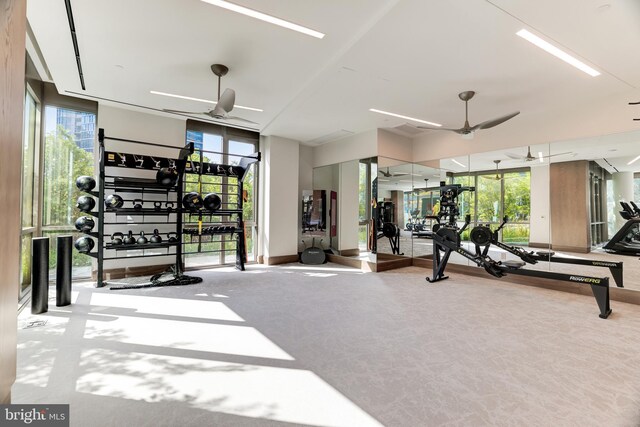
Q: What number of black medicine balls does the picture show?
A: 8